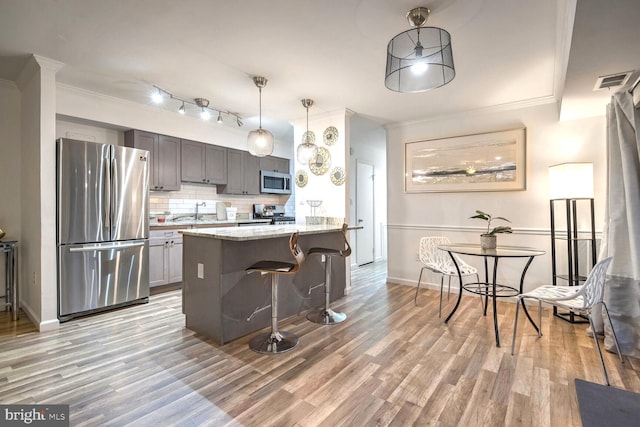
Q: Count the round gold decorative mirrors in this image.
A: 5